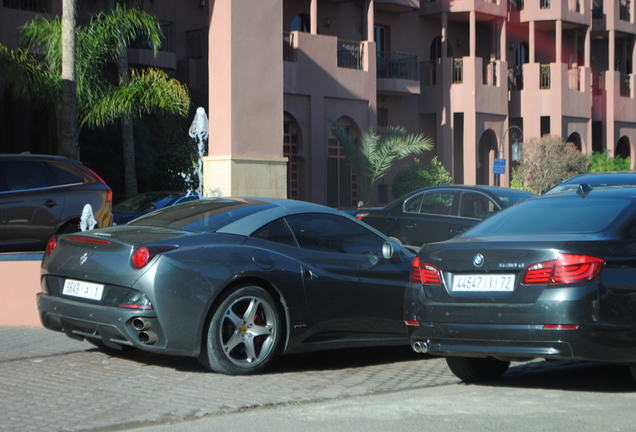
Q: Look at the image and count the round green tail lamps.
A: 0